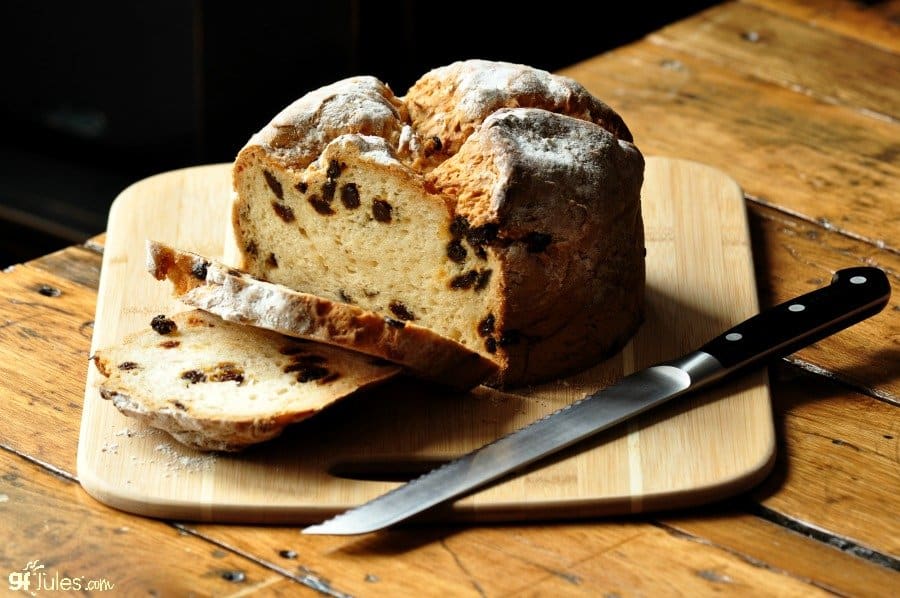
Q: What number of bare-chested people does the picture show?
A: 0